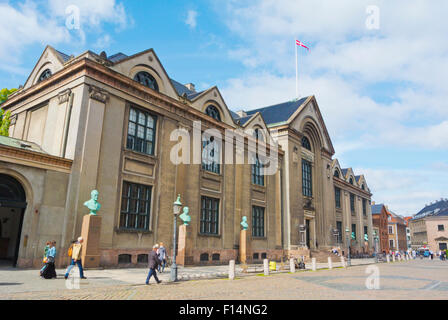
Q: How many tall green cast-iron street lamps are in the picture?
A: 3